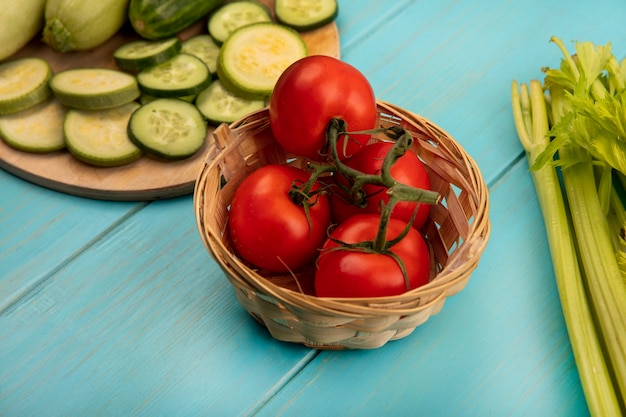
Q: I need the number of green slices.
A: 13